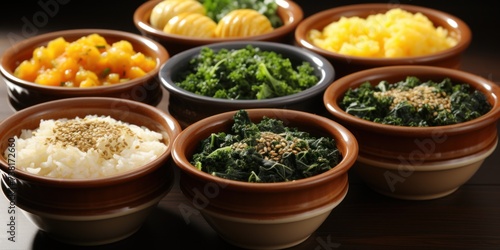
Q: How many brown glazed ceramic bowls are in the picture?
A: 6